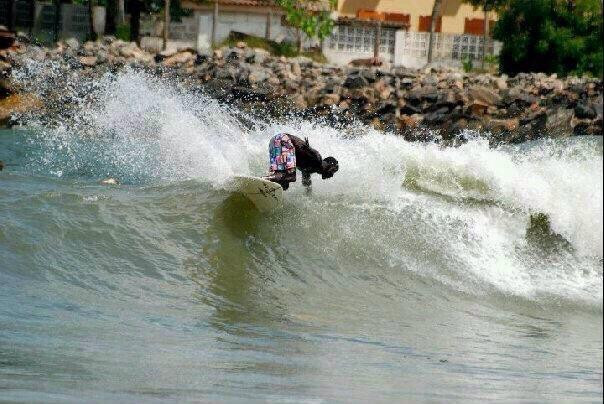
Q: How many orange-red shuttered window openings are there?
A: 3